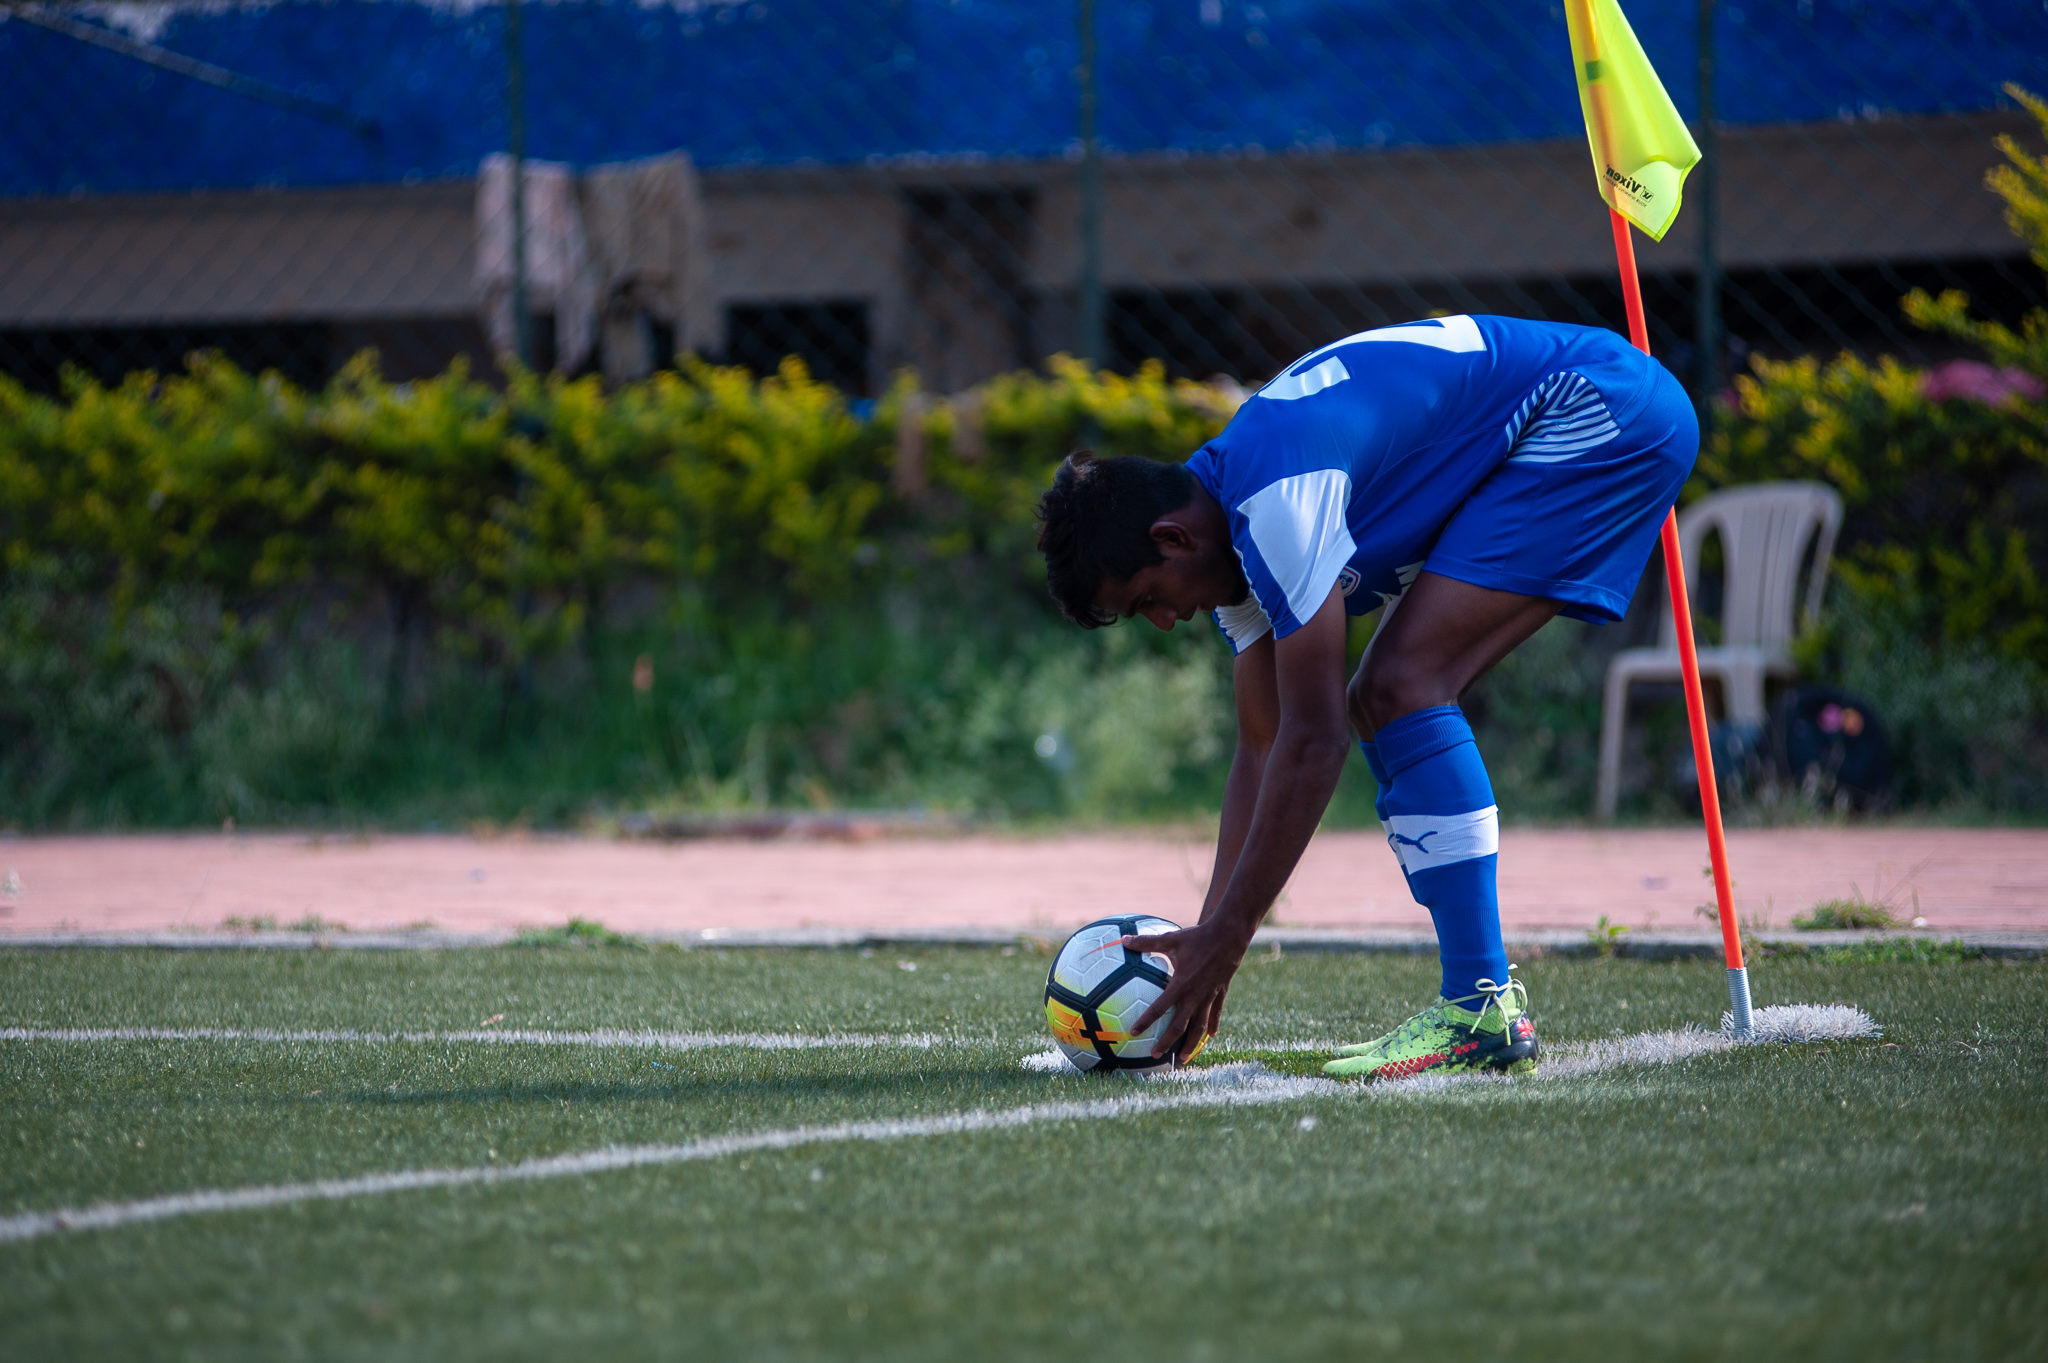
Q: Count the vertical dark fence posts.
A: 3